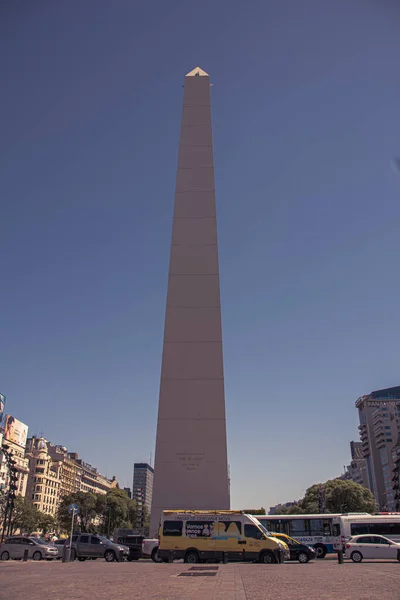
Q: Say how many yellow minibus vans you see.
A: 1